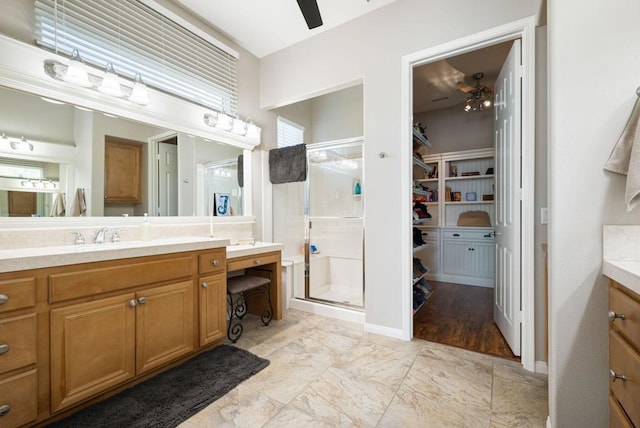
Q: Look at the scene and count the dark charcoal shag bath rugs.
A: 1